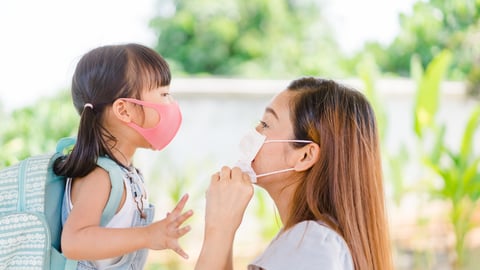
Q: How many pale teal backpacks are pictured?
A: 1